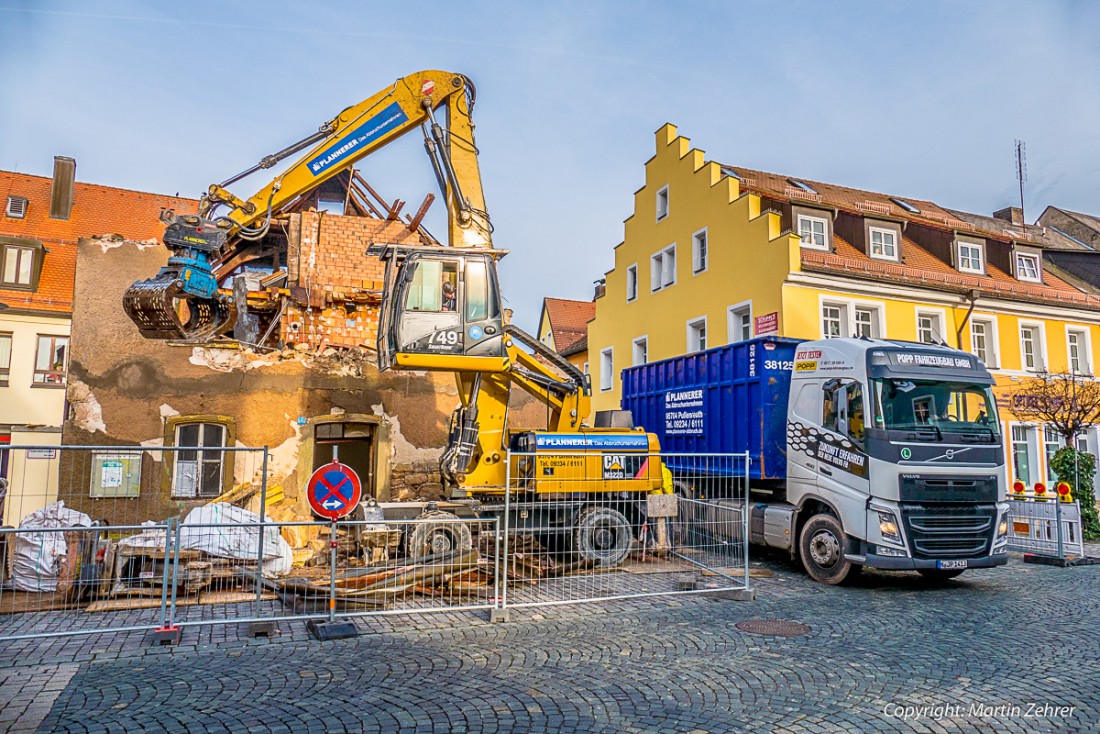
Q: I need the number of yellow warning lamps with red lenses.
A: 3